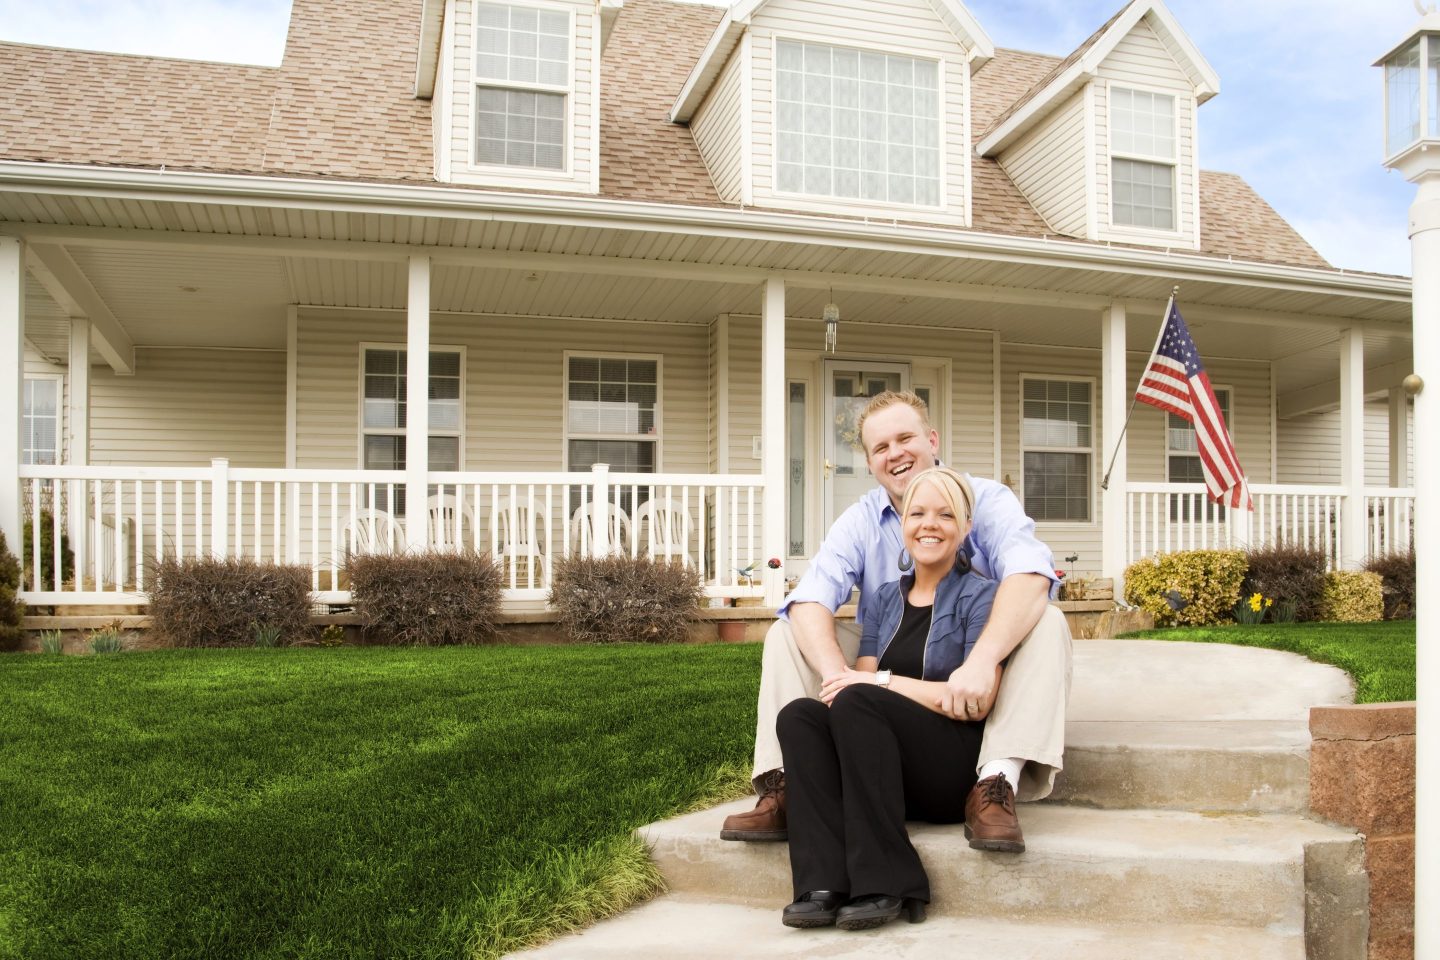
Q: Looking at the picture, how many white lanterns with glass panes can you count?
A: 1